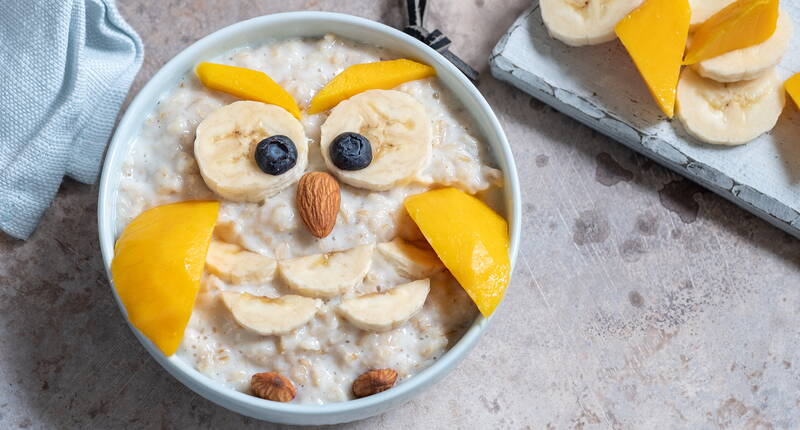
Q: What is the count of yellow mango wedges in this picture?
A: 7